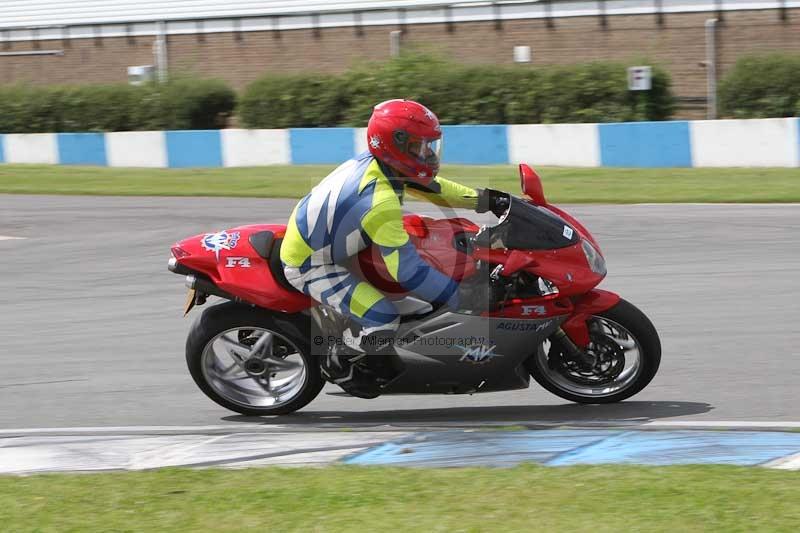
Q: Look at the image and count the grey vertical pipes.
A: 3